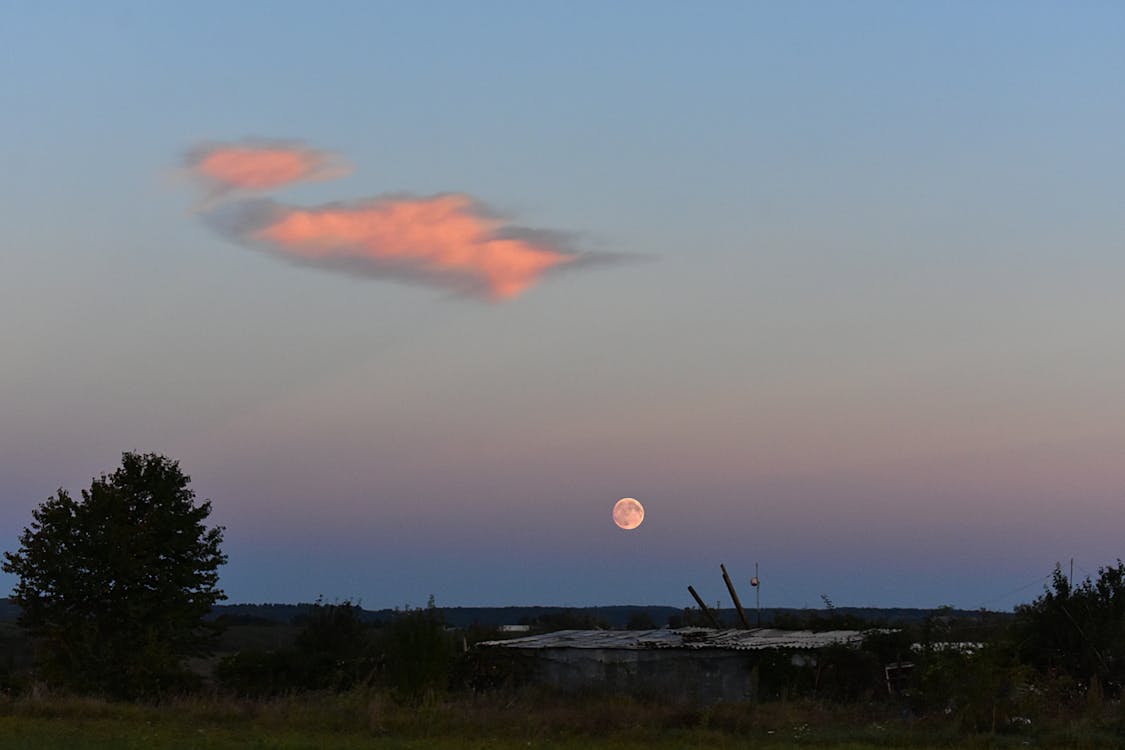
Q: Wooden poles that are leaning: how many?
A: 2